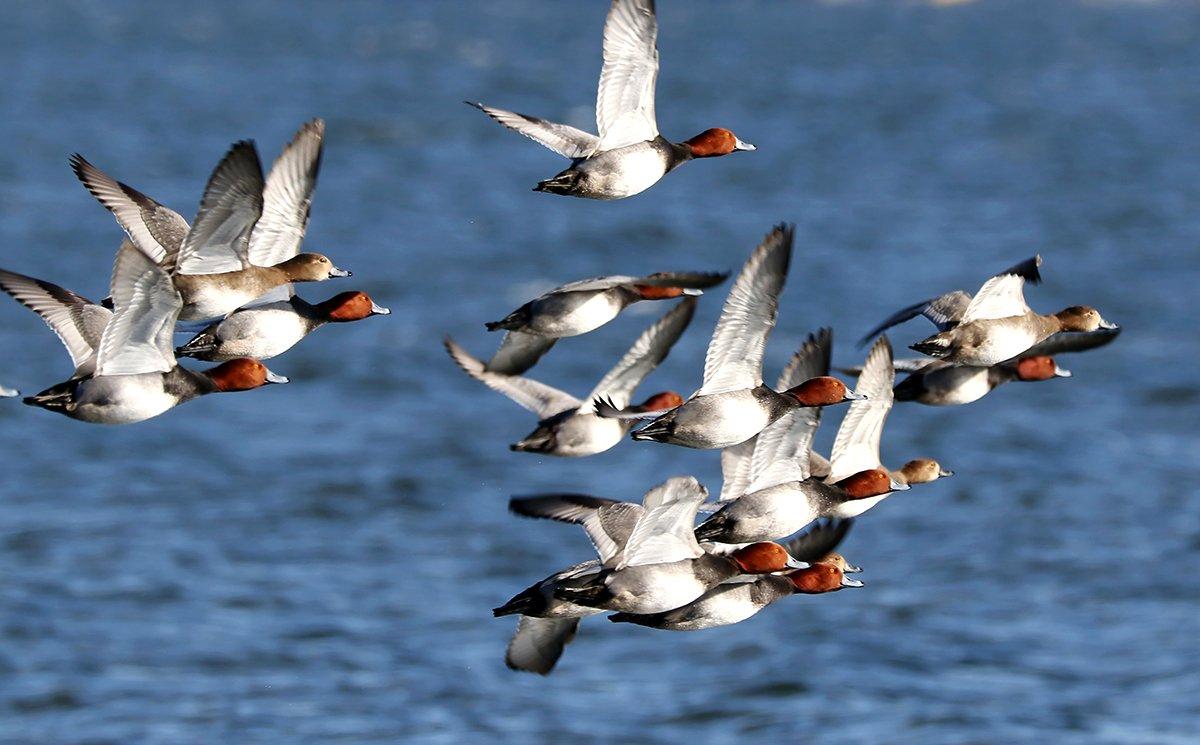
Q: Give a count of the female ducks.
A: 4